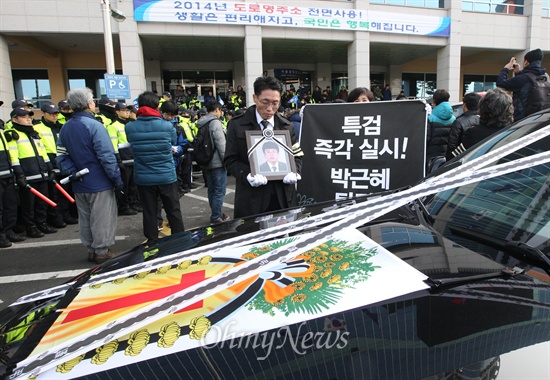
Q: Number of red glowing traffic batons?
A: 2